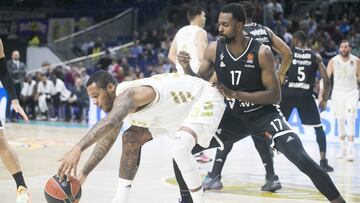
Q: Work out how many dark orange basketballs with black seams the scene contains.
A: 1